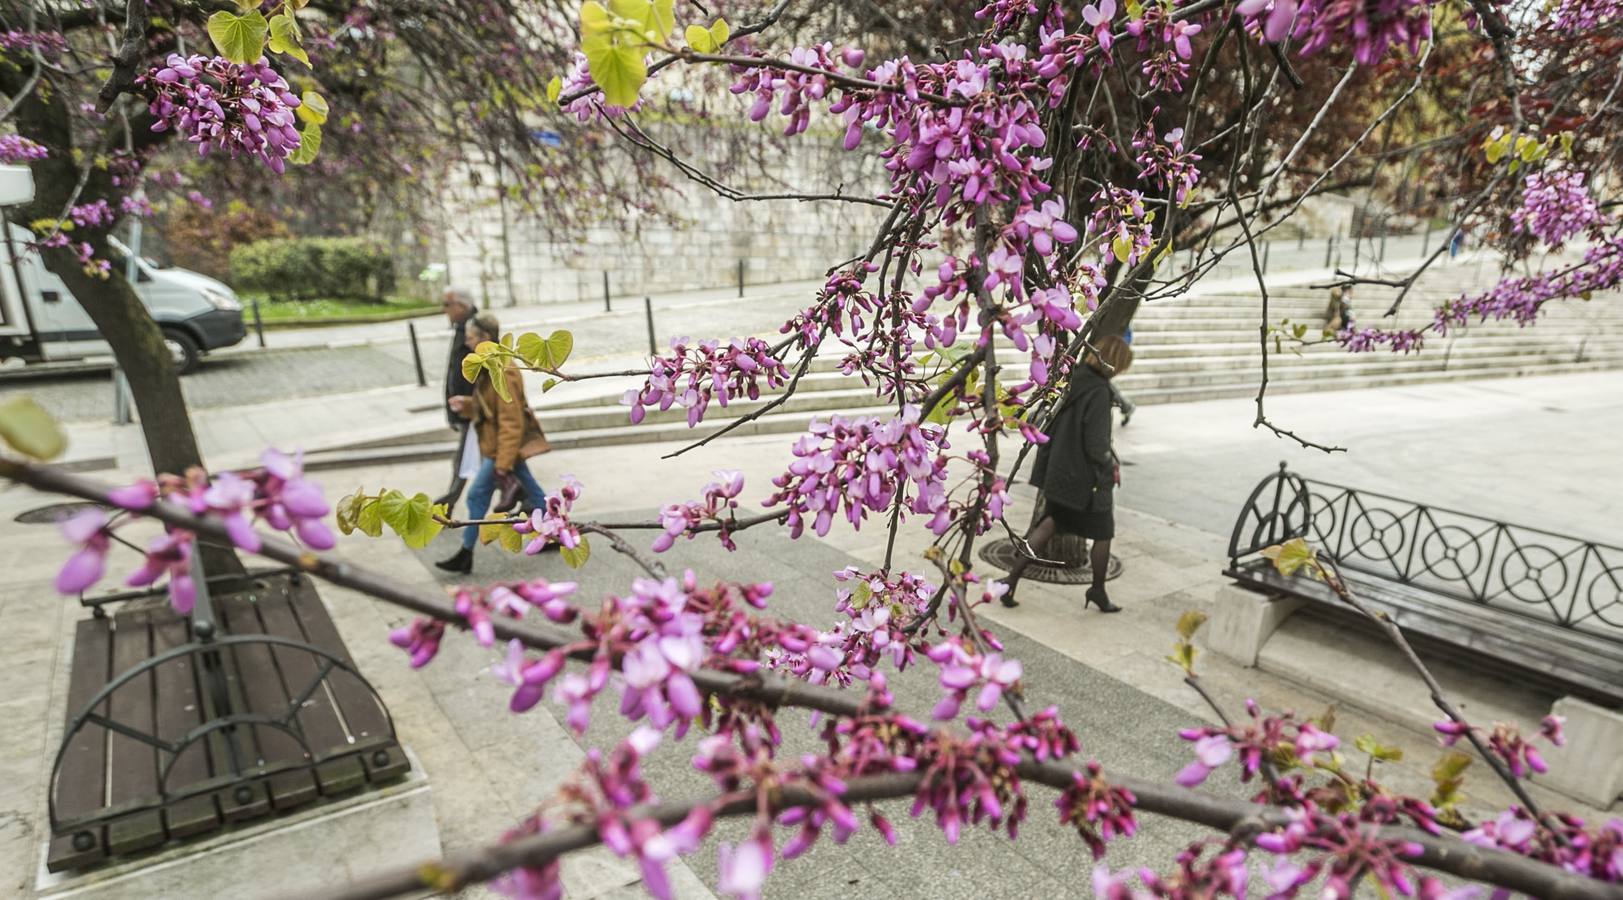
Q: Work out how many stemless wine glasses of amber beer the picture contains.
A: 0